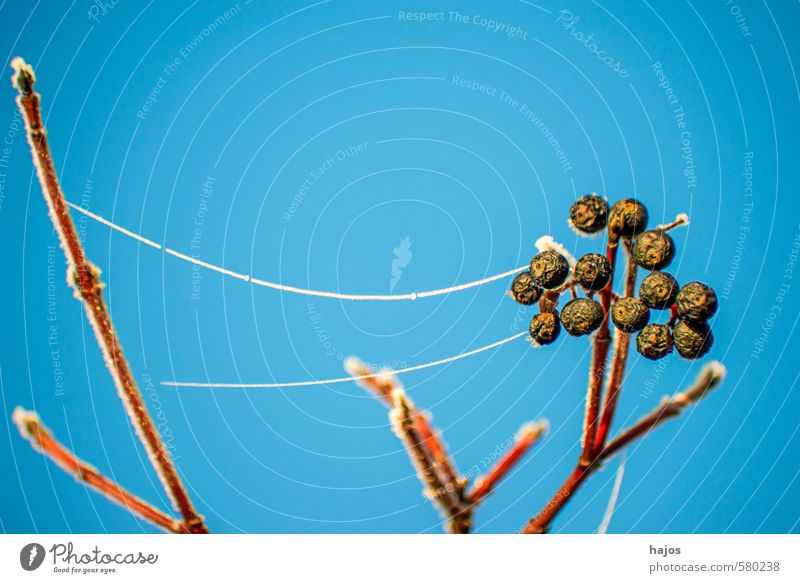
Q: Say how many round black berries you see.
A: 13